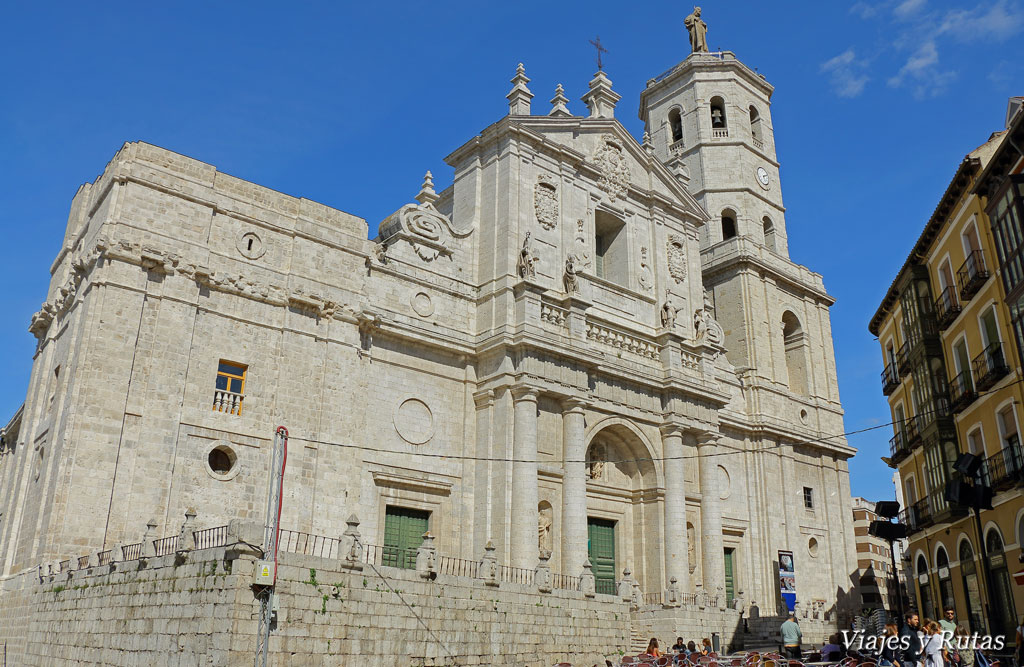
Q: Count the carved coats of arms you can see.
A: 3